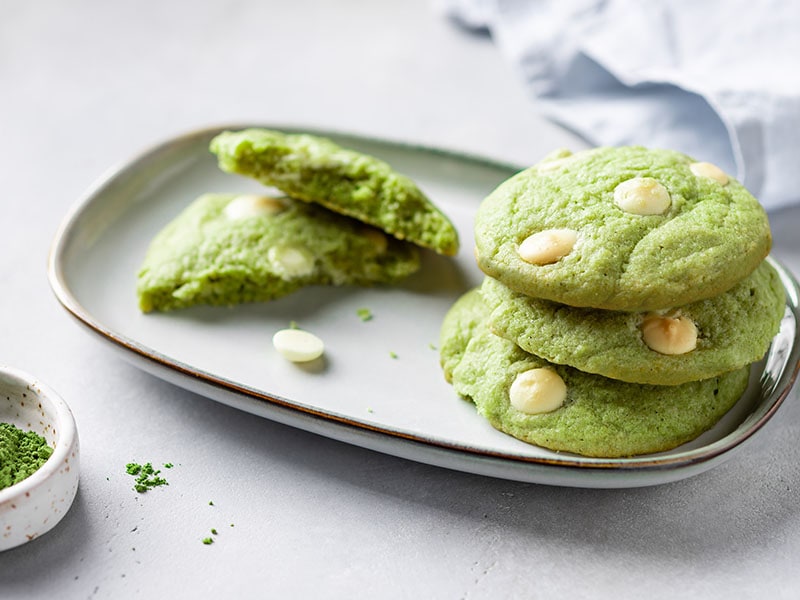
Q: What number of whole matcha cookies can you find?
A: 3